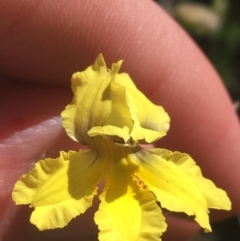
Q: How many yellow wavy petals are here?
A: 5